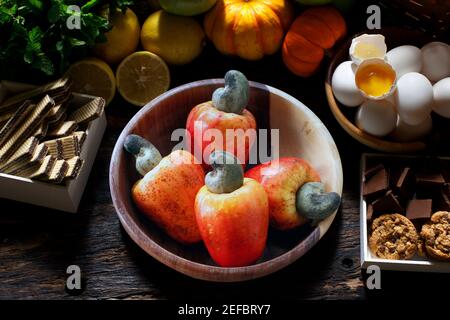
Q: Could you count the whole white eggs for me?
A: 7